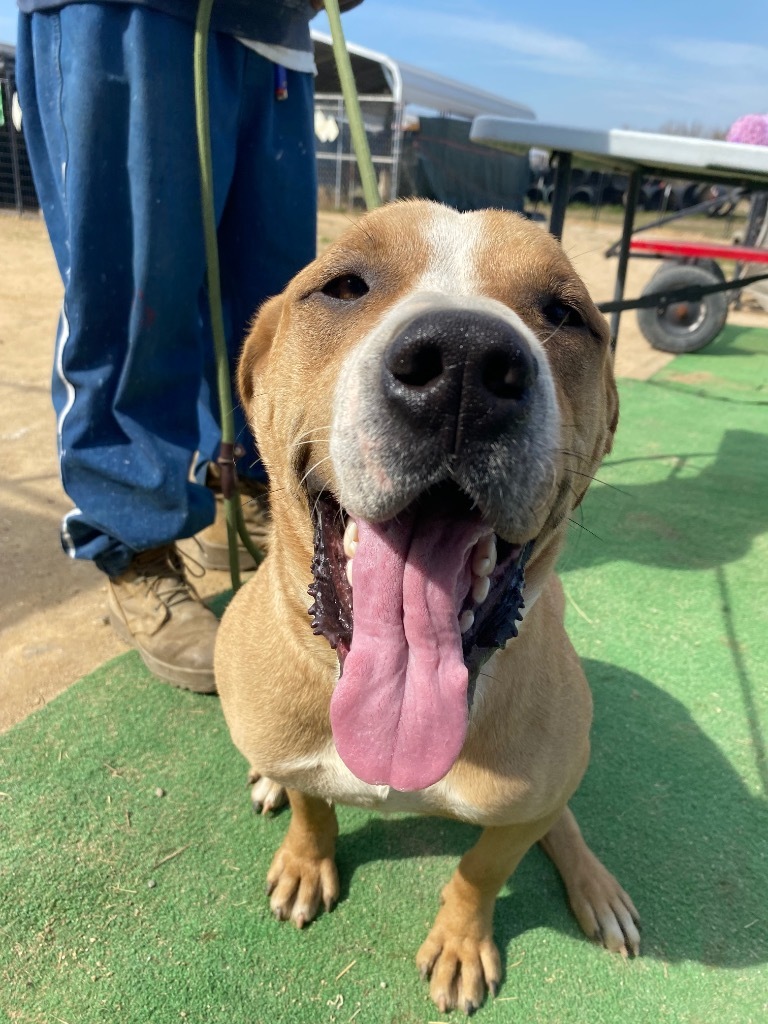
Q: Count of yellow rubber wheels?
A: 0